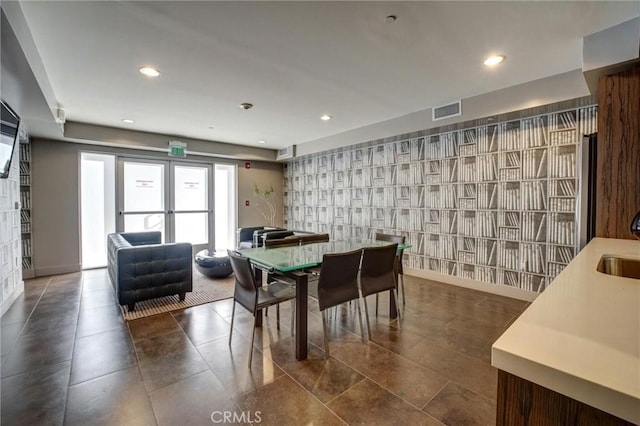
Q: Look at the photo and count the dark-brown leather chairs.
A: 6